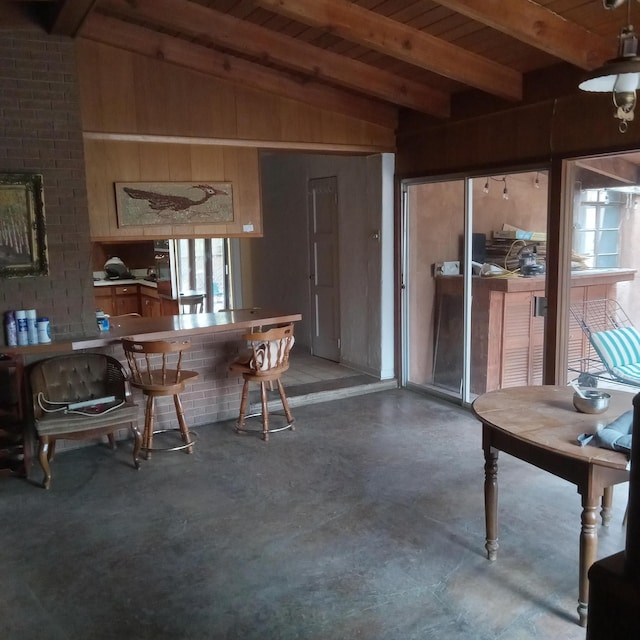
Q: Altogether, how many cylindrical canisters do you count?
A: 4